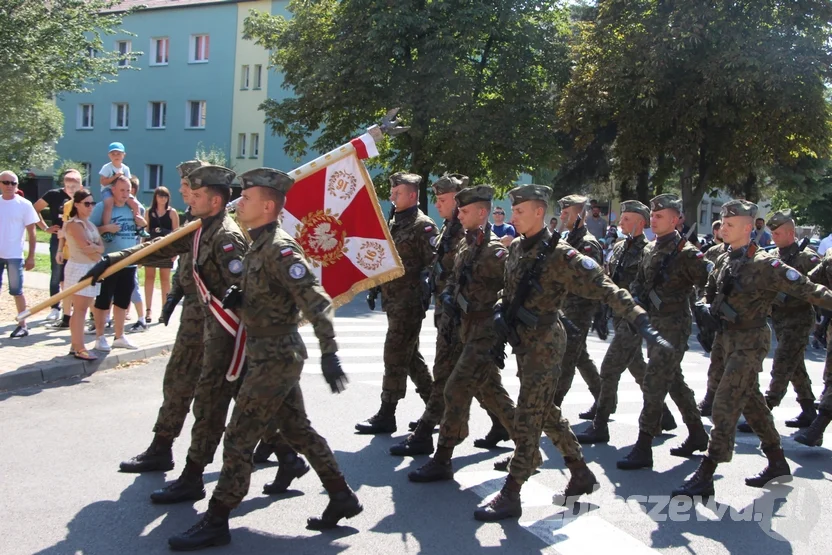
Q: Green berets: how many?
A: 12